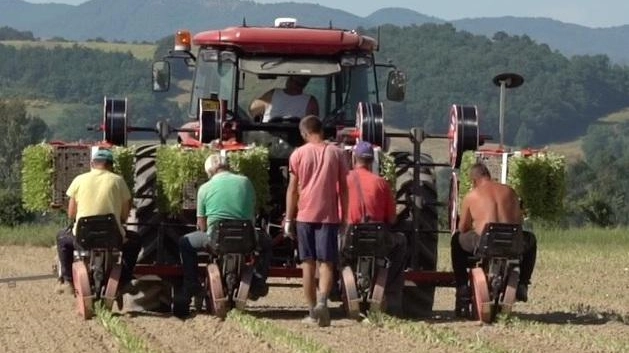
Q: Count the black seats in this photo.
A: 4